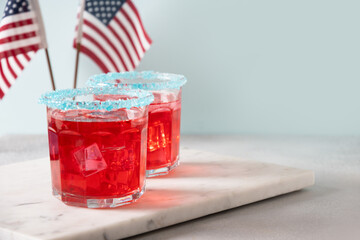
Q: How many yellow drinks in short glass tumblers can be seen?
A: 0